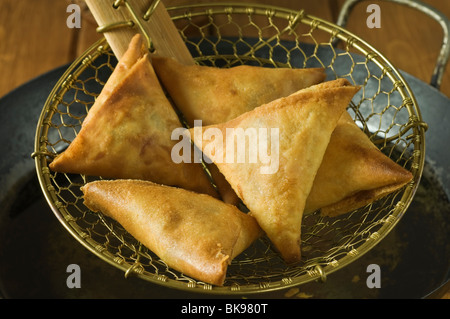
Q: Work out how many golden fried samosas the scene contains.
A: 5